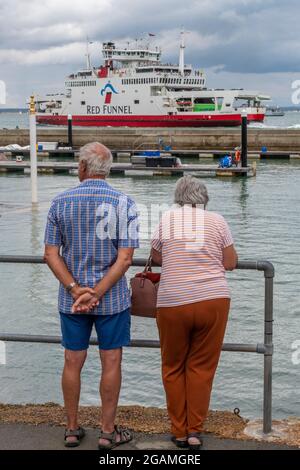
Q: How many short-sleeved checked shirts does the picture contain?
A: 1